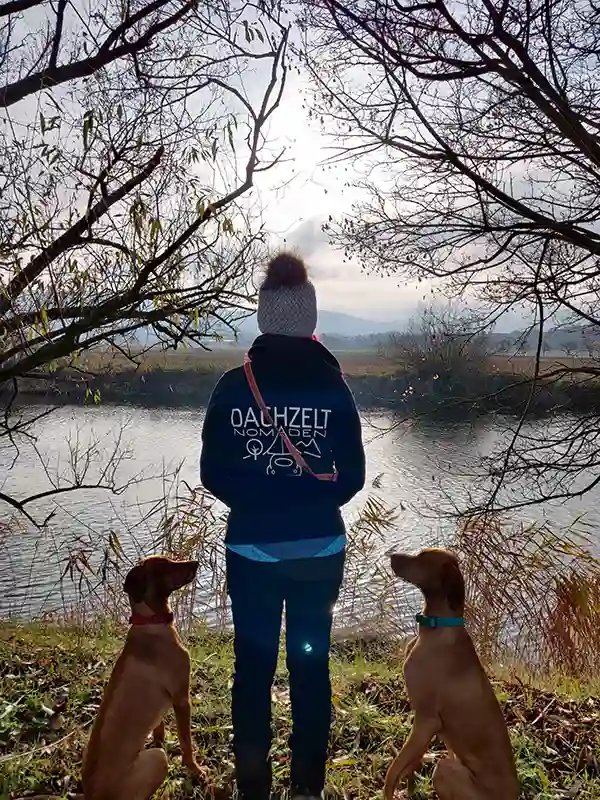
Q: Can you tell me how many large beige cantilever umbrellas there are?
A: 0